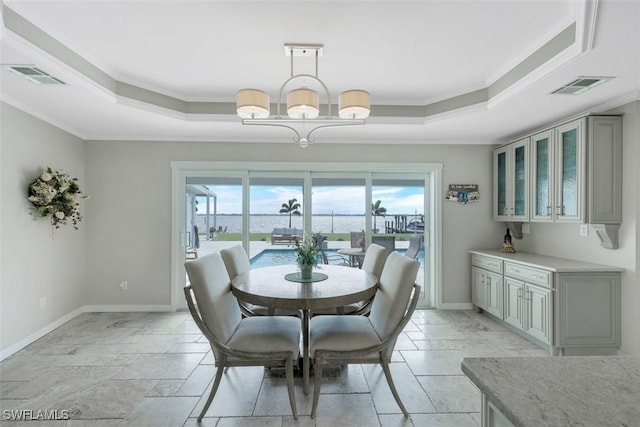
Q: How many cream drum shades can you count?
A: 3